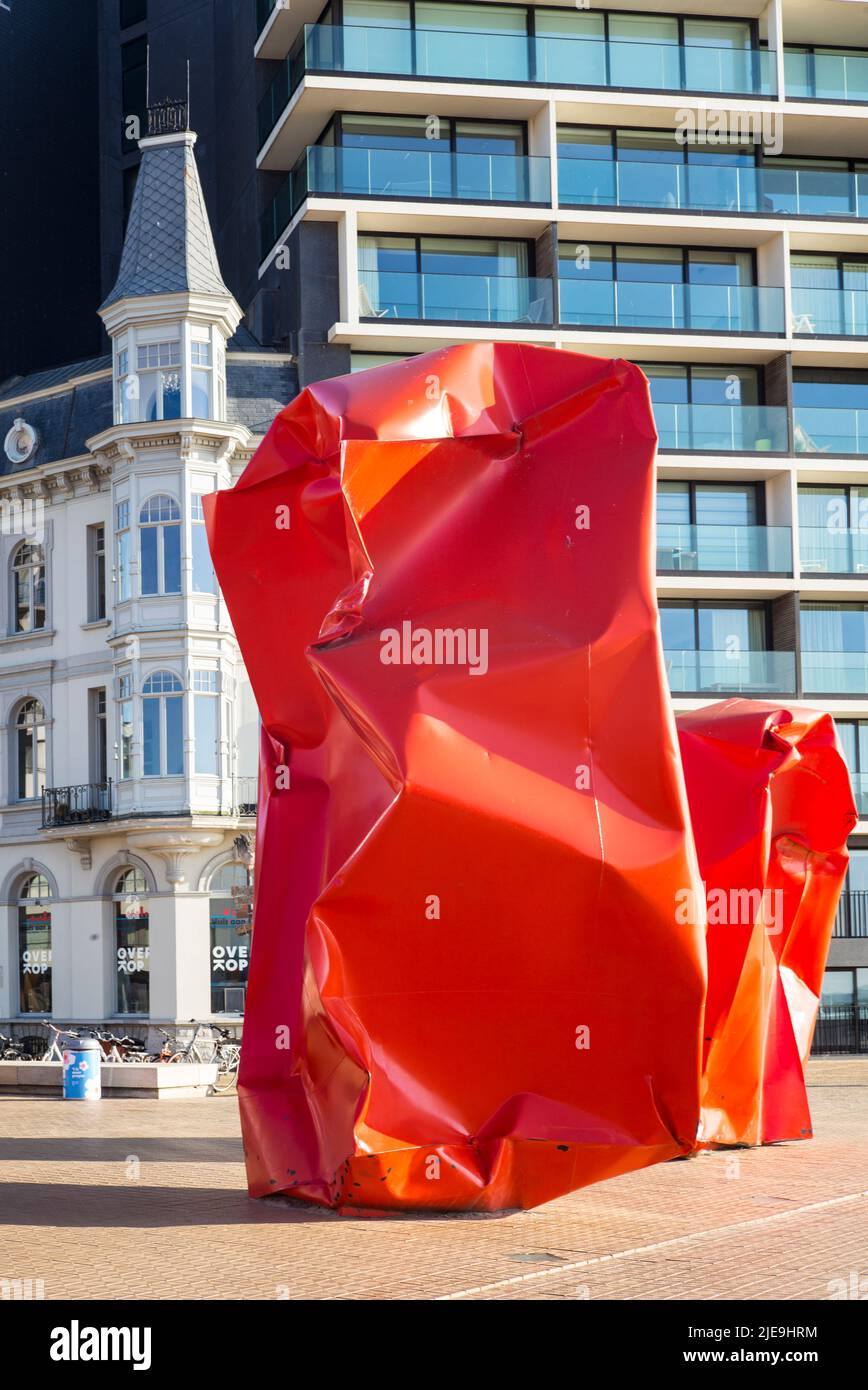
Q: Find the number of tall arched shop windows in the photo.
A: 3